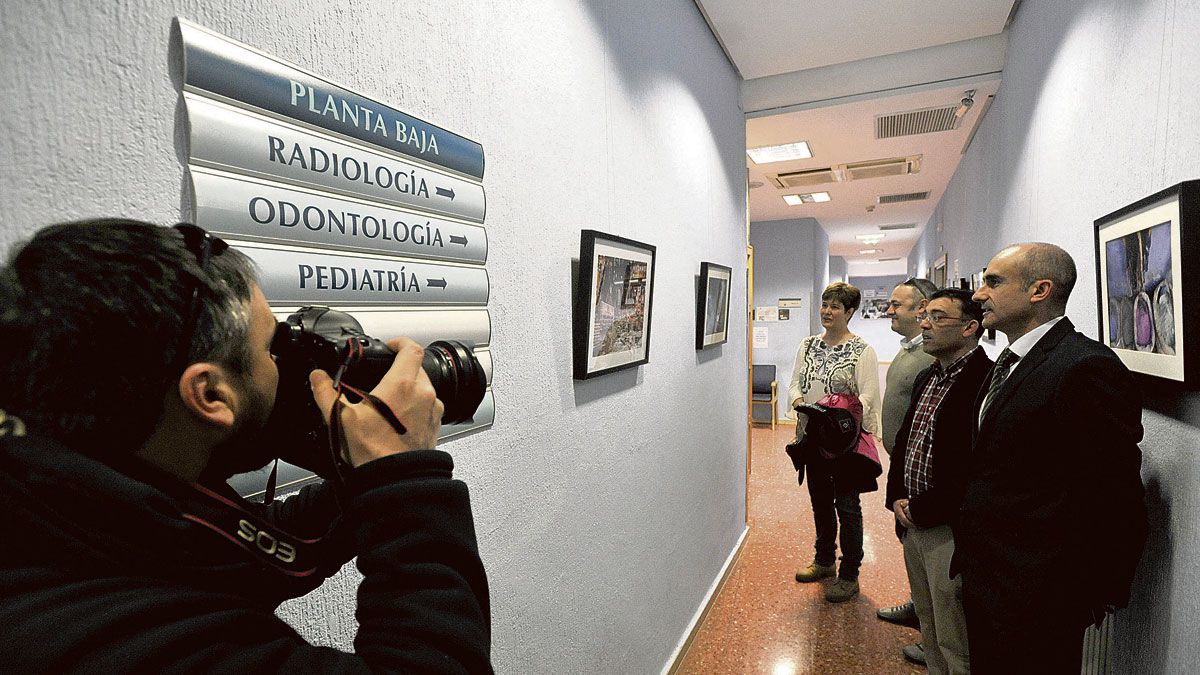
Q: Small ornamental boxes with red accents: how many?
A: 0